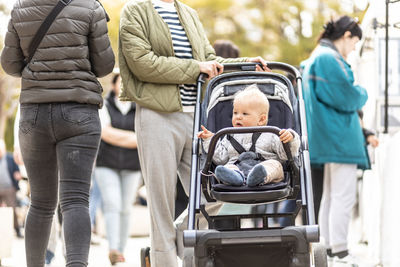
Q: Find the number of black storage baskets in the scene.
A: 1